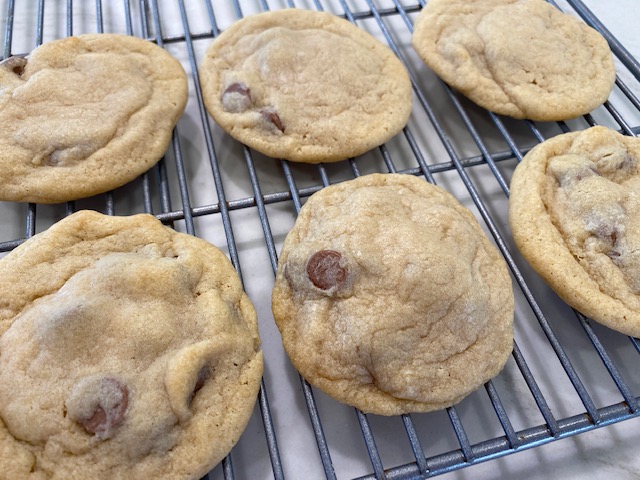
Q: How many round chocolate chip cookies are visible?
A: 6